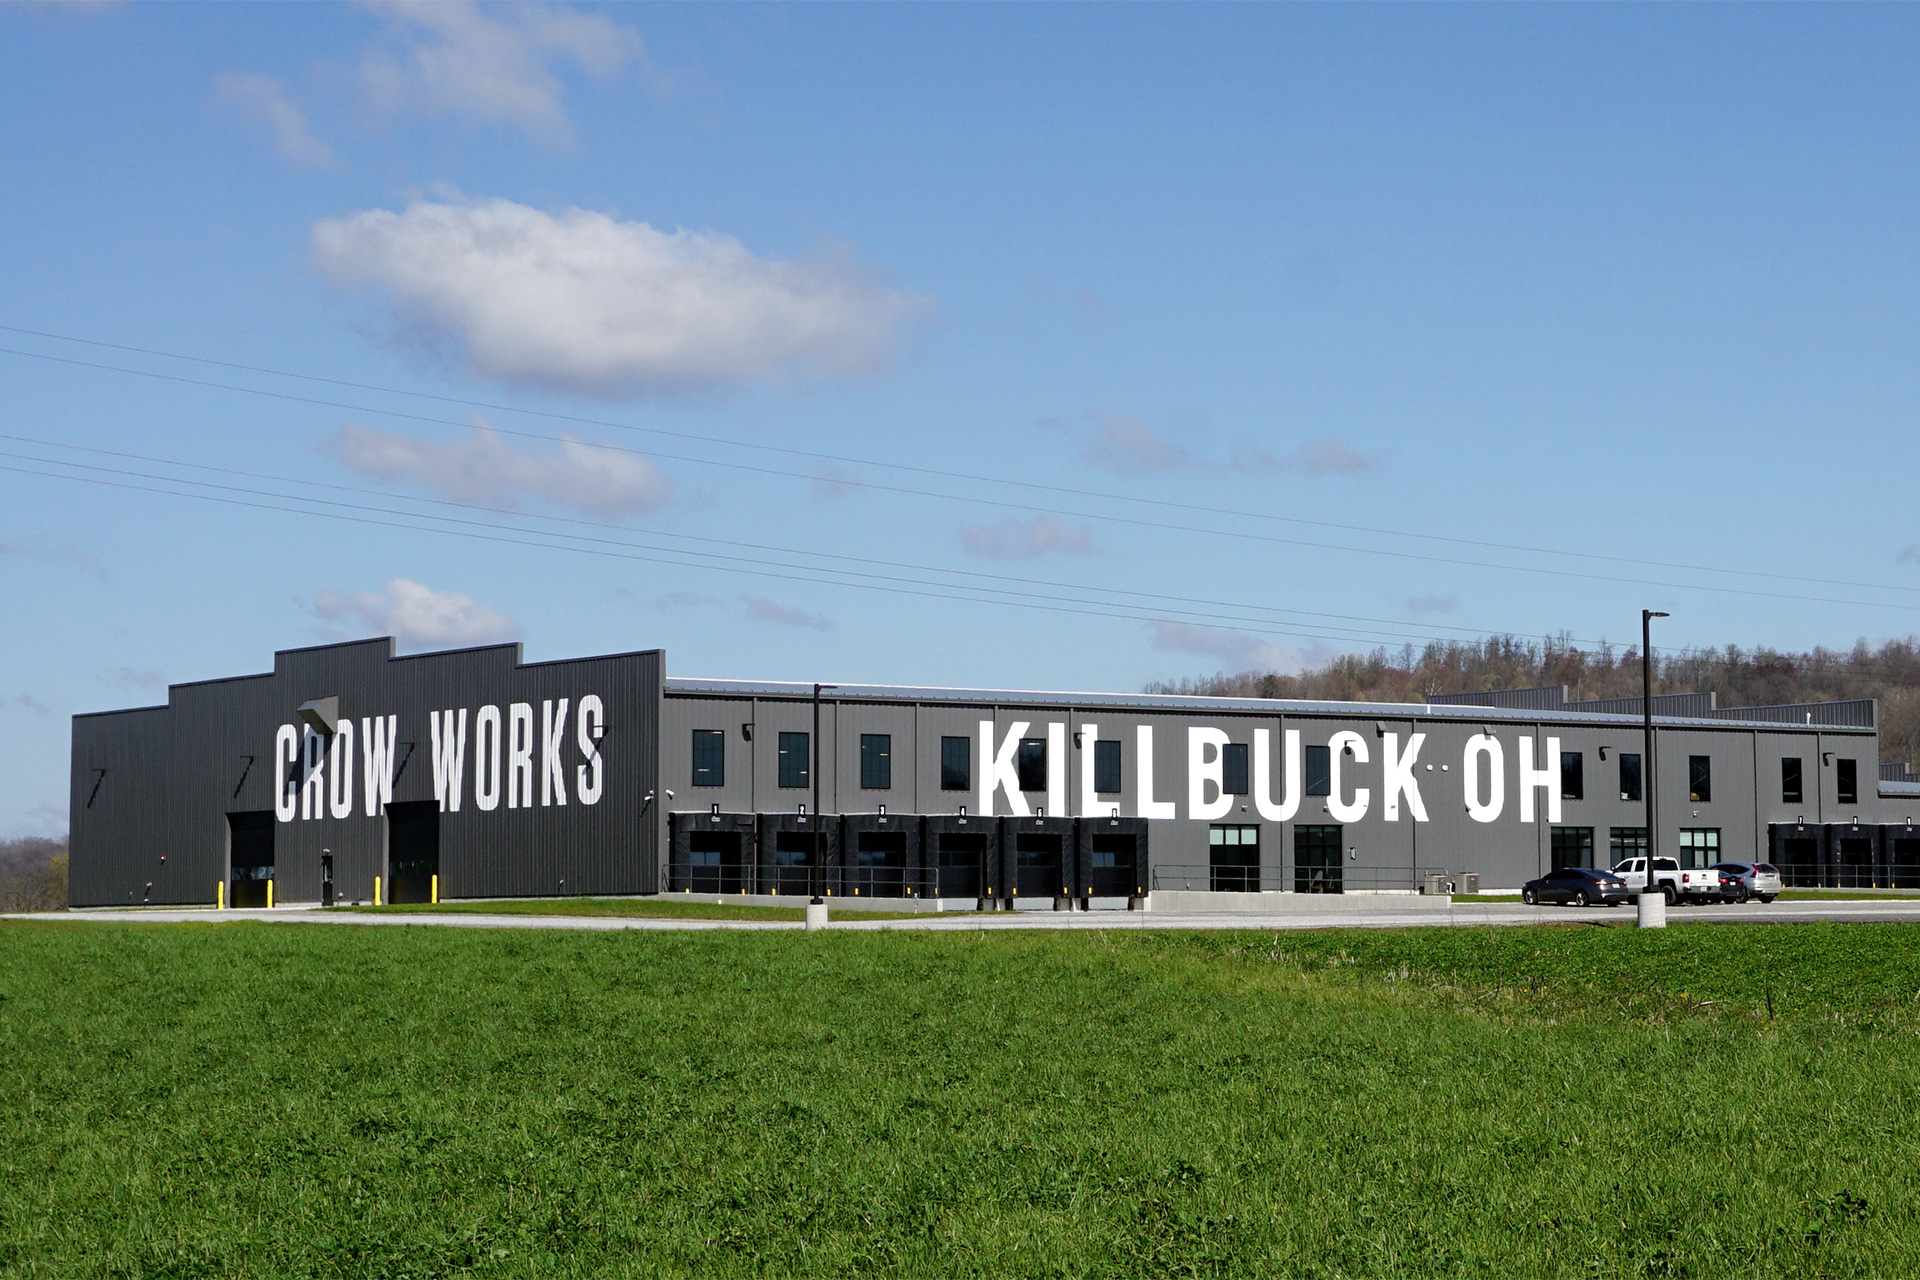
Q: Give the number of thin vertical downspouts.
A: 11